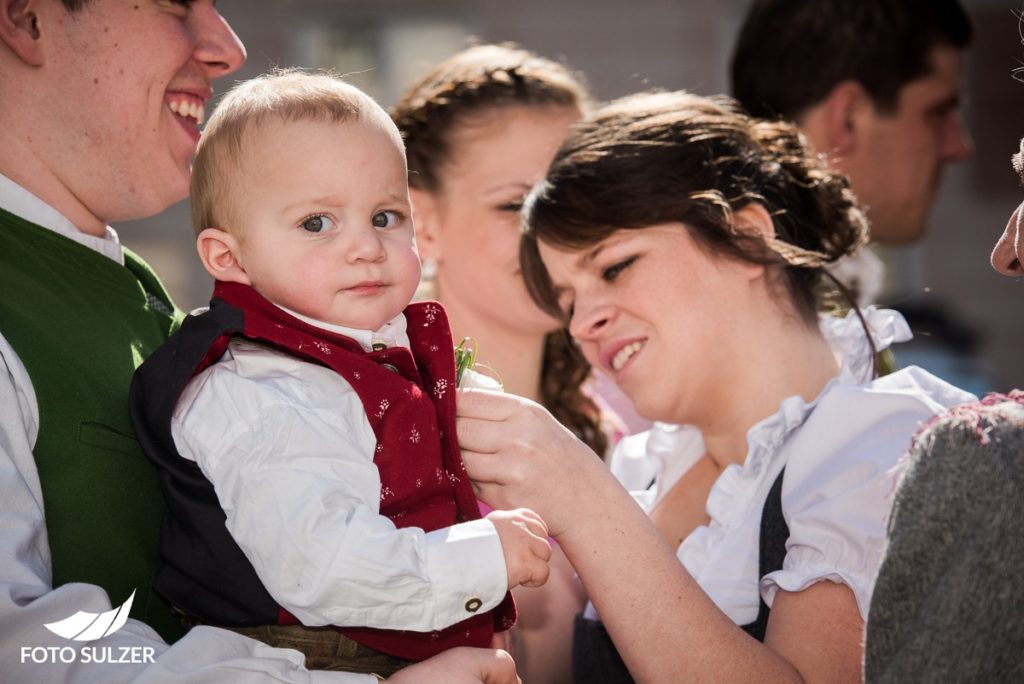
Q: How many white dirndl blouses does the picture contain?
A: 1